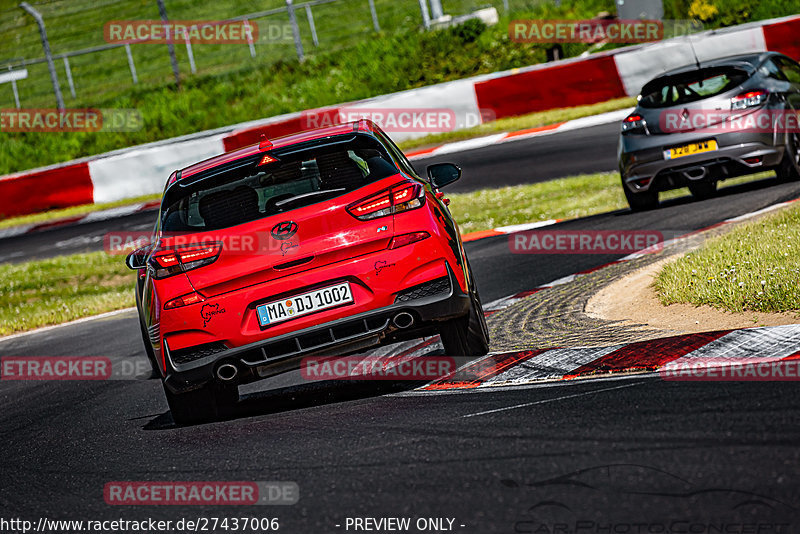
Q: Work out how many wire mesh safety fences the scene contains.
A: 1